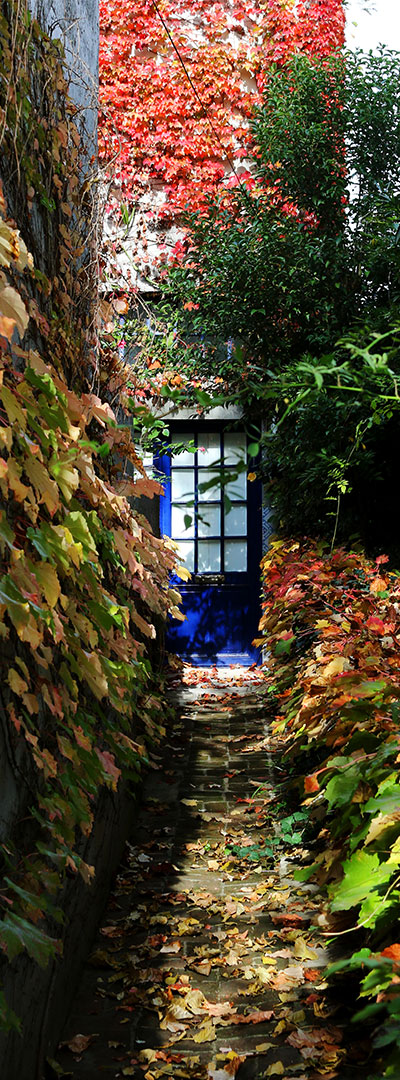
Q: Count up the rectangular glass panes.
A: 12